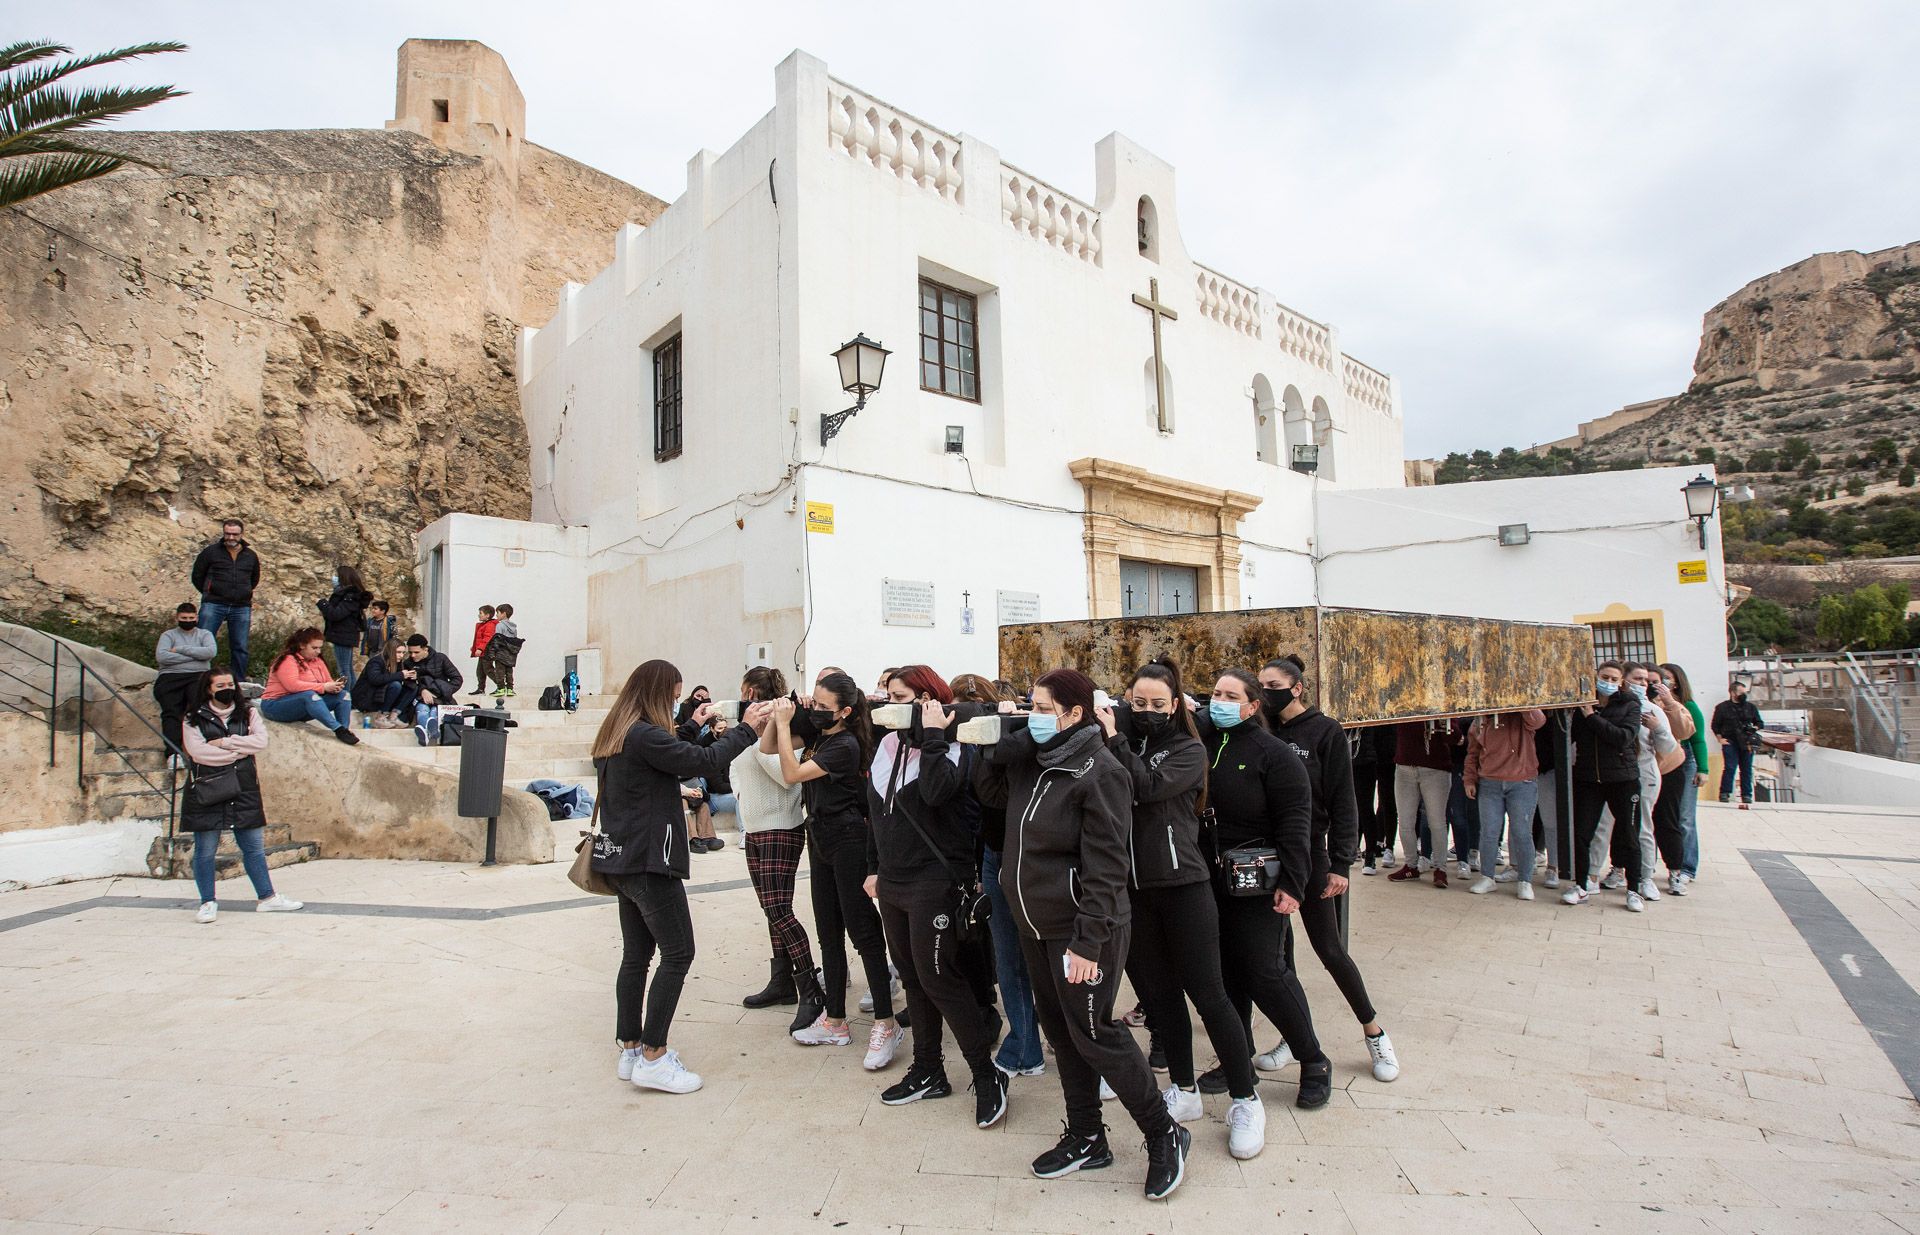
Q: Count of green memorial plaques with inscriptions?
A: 0